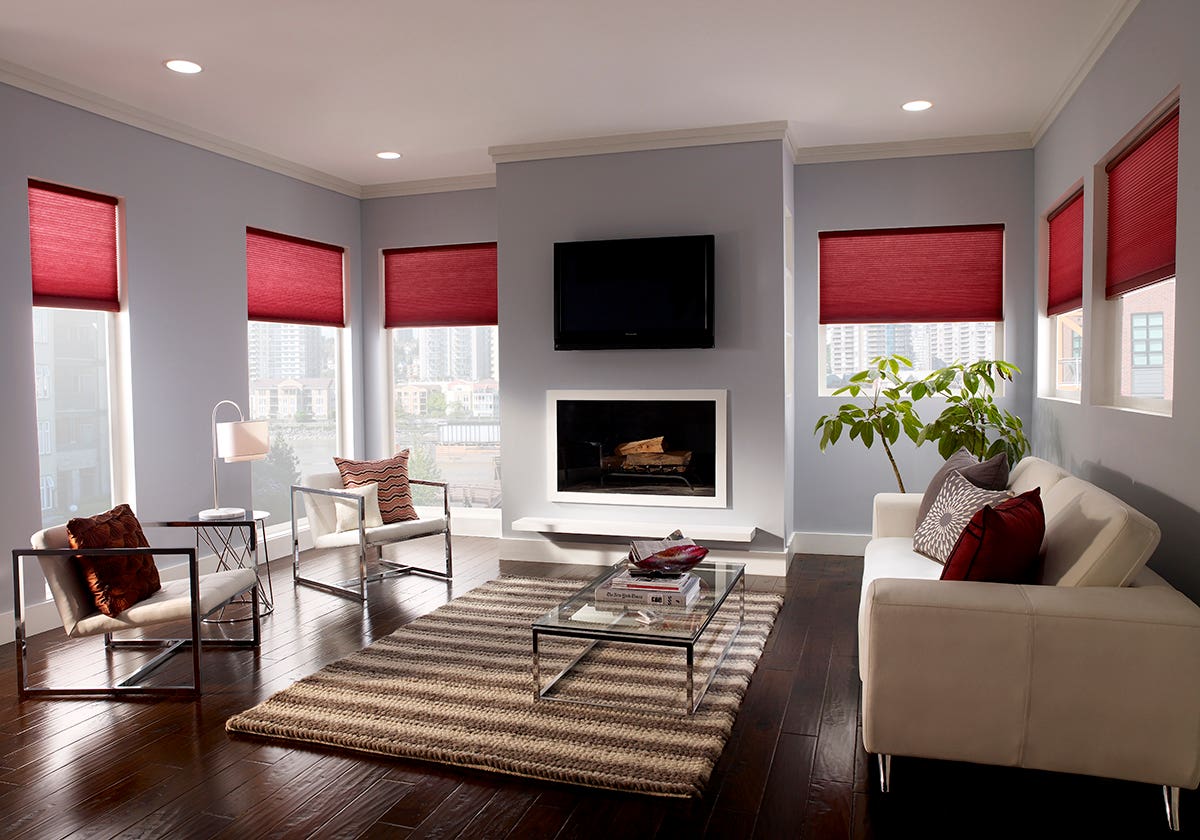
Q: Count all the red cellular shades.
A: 6